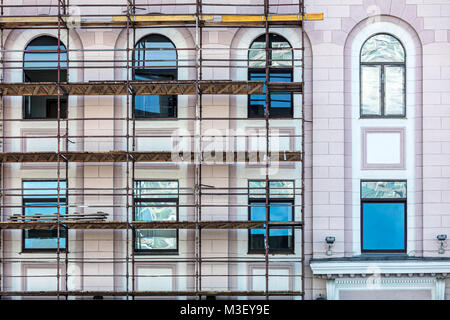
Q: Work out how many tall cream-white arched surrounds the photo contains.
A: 4